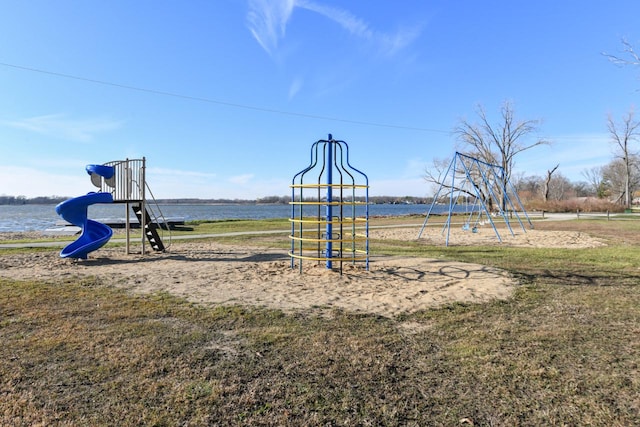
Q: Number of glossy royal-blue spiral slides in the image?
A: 1